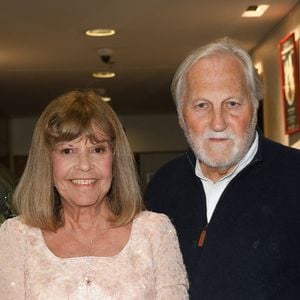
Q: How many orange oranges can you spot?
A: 0